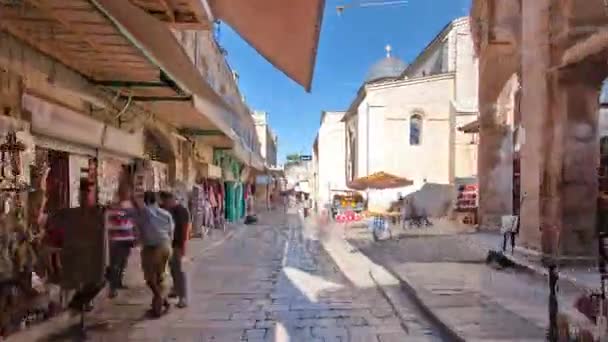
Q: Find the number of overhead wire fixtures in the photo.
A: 1